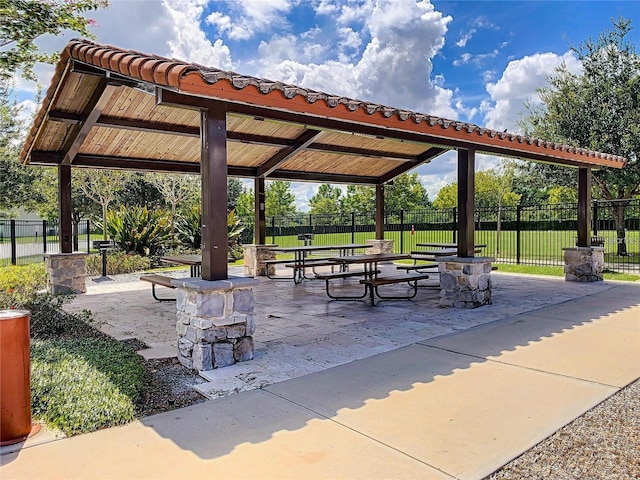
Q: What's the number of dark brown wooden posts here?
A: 6